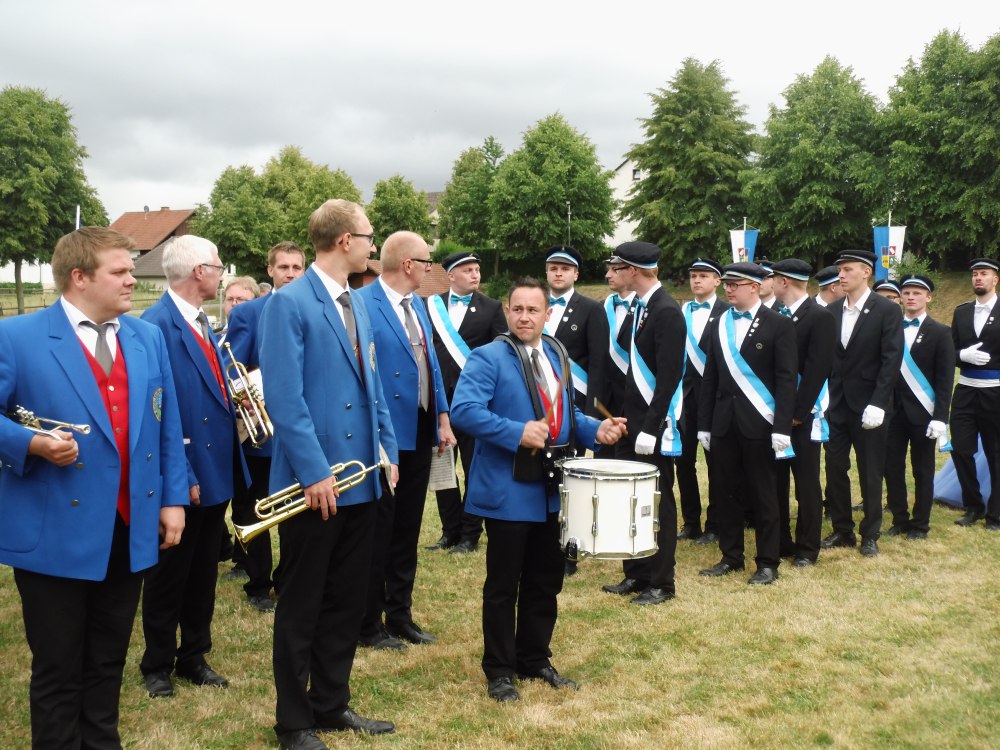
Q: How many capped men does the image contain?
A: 13